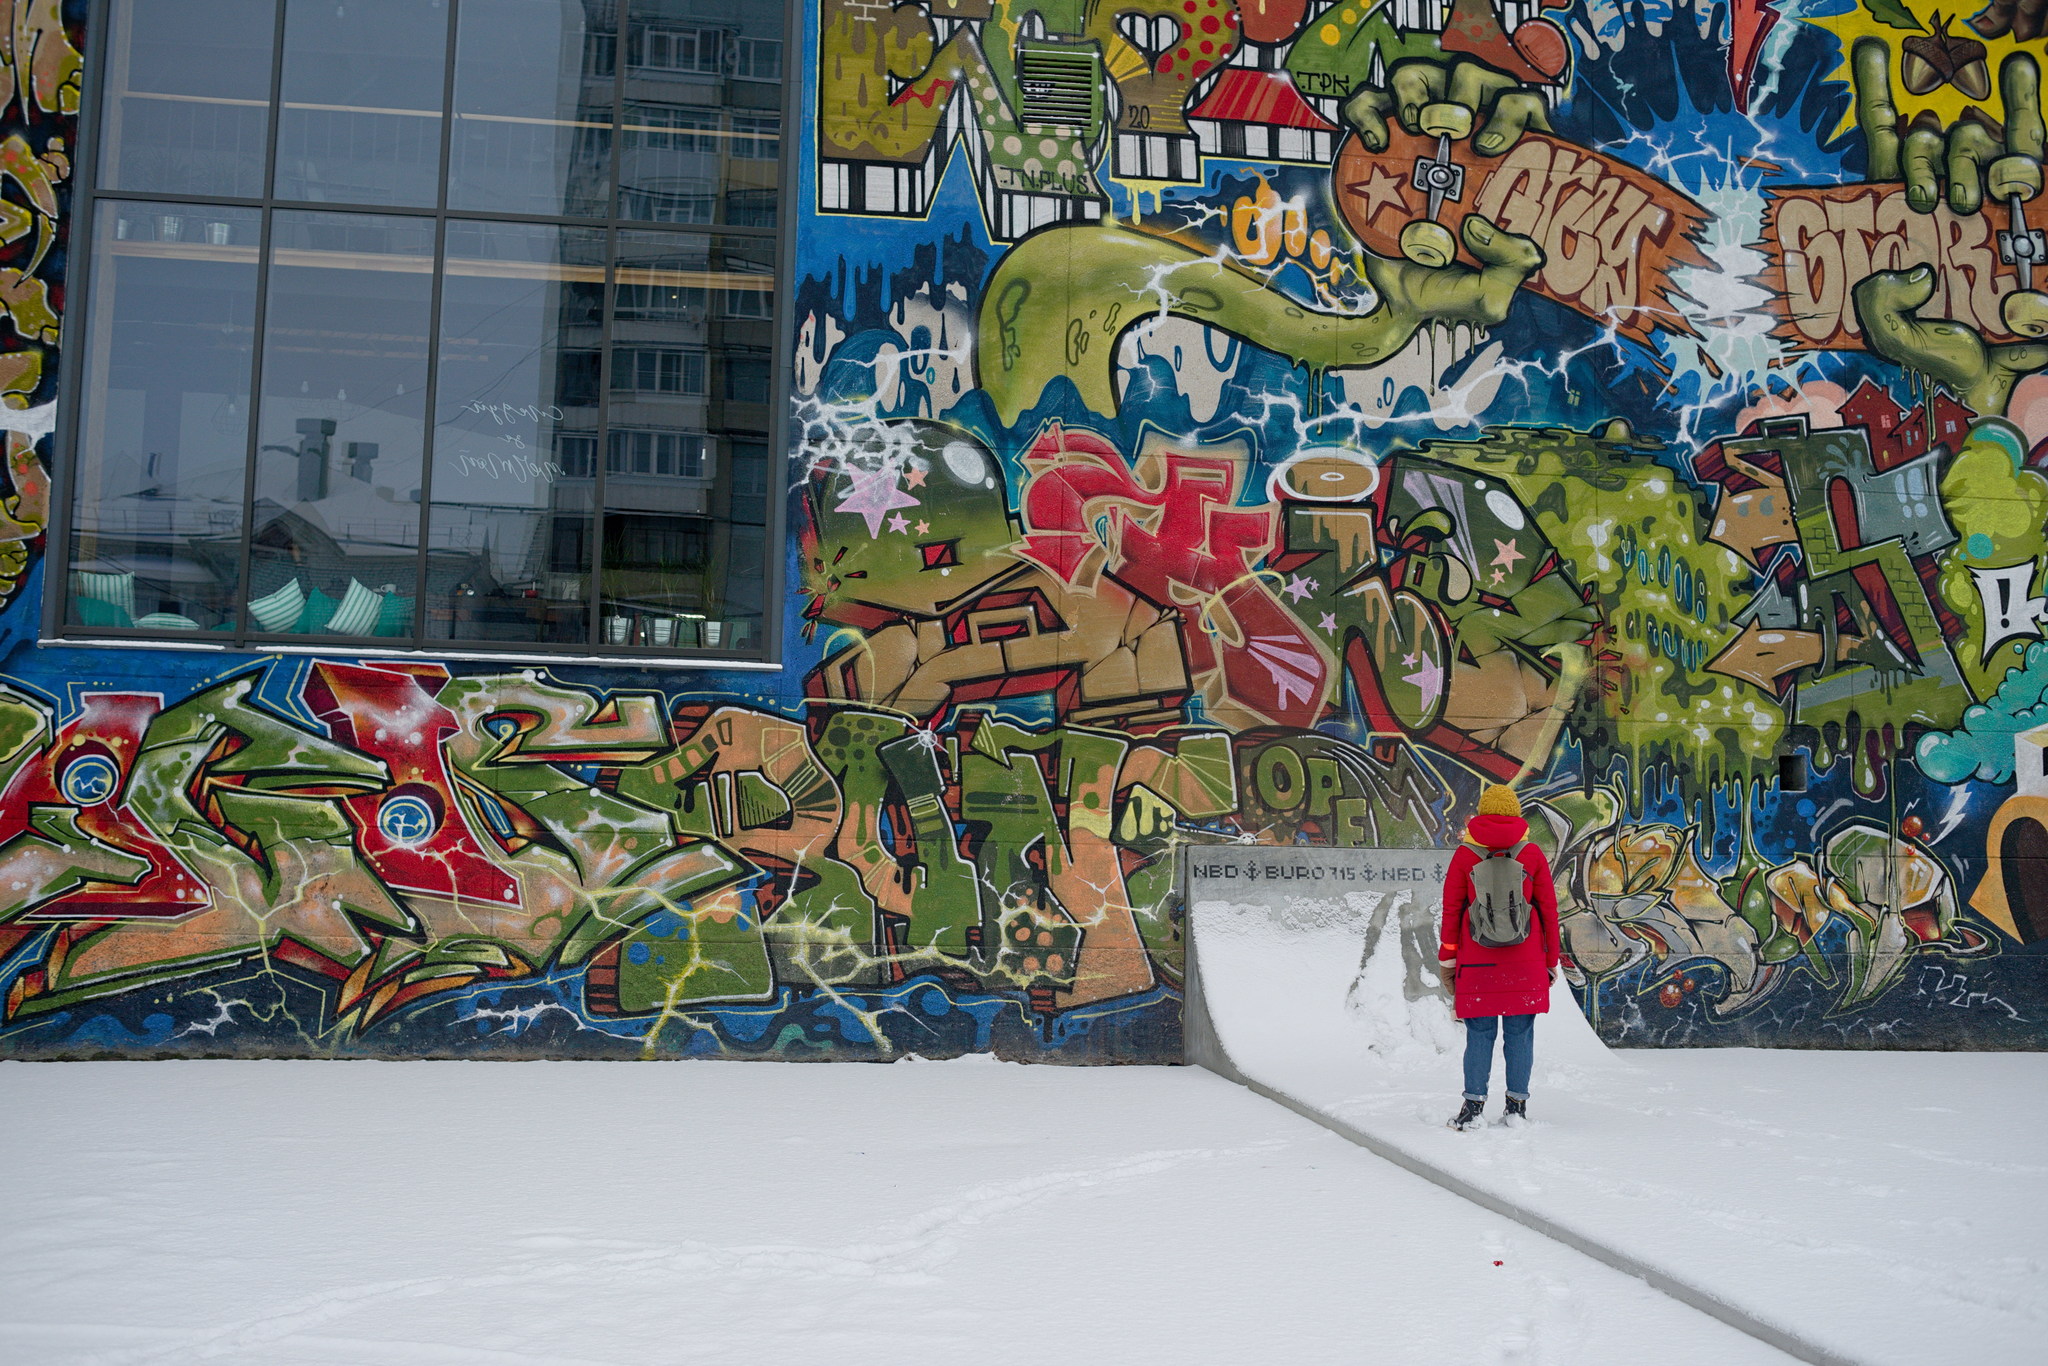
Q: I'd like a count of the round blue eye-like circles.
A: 2